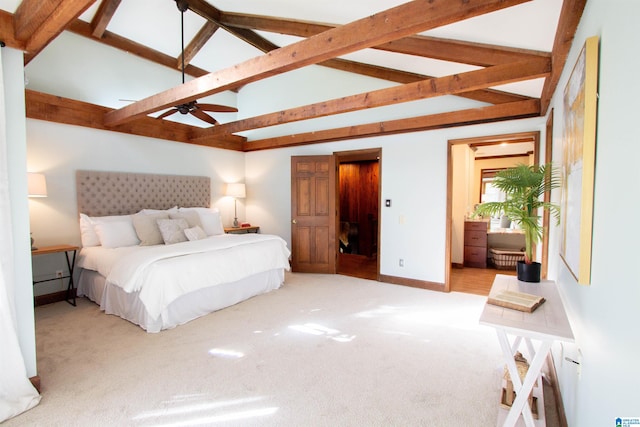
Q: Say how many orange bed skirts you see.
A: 0